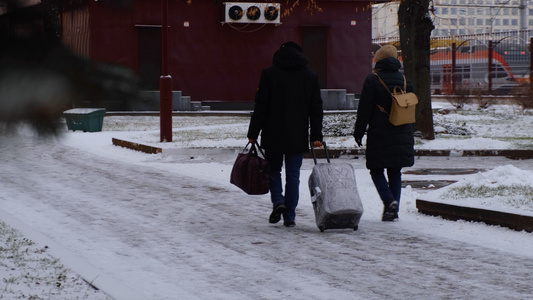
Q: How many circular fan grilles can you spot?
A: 3